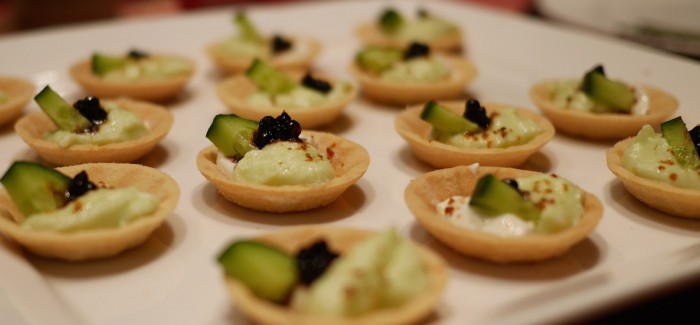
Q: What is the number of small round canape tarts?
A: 14